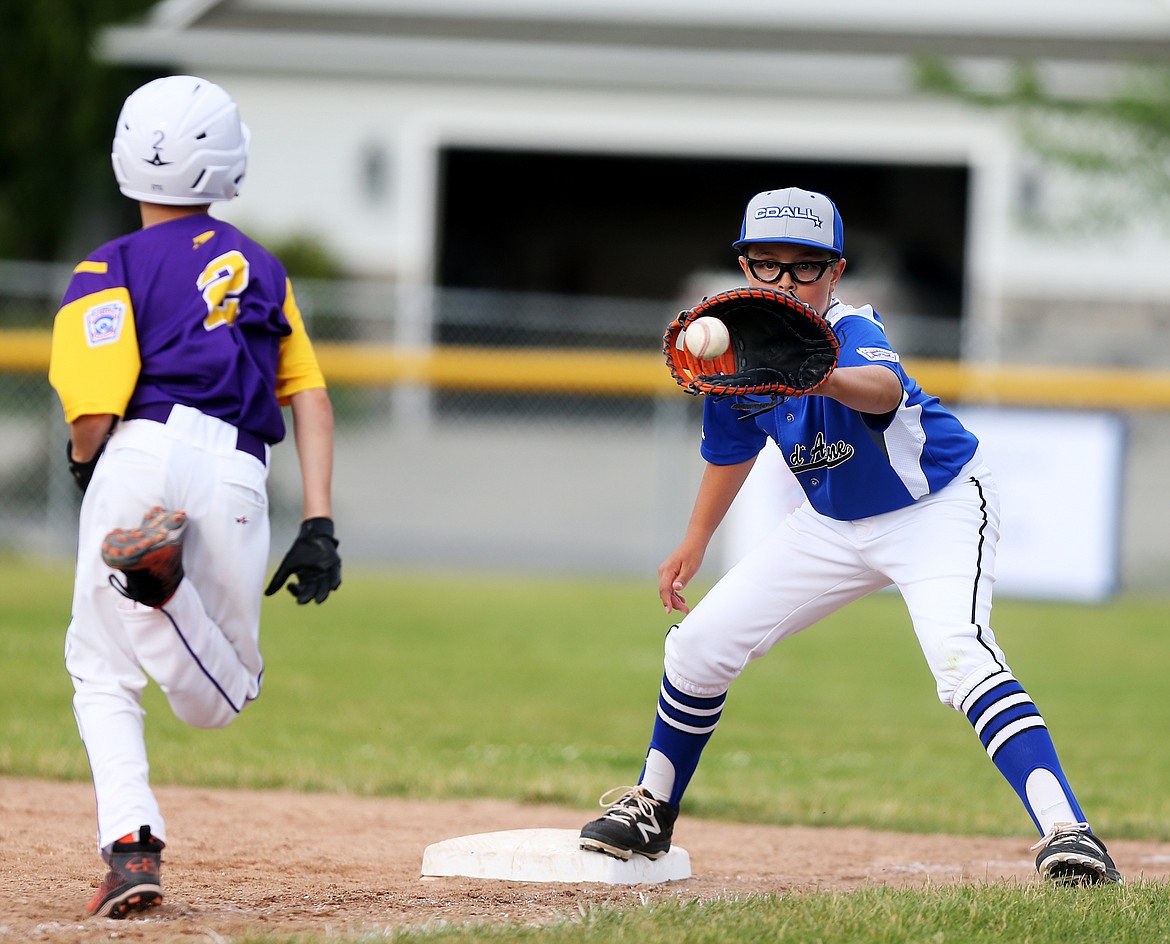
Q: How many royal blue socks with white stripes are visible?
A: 2